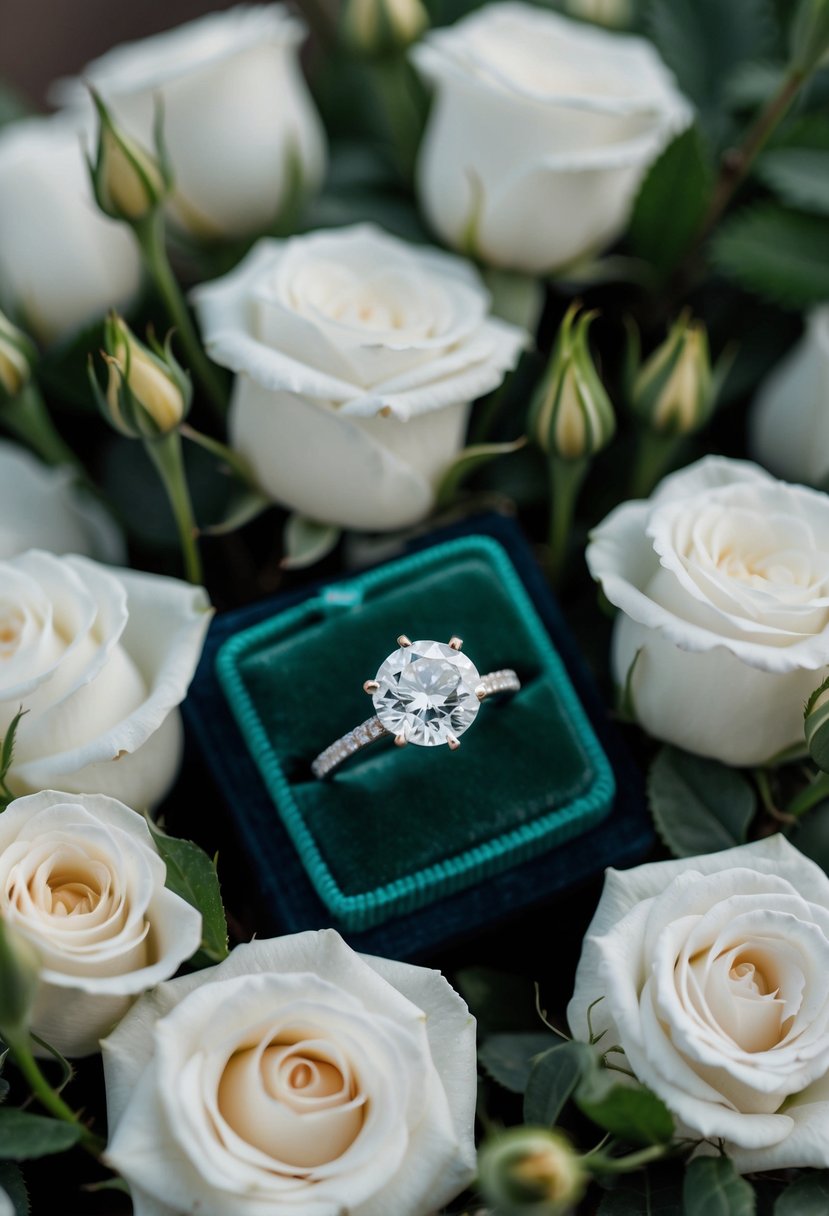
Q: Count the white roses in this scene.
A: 11